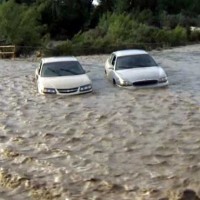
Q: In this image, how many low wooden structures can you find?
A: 1